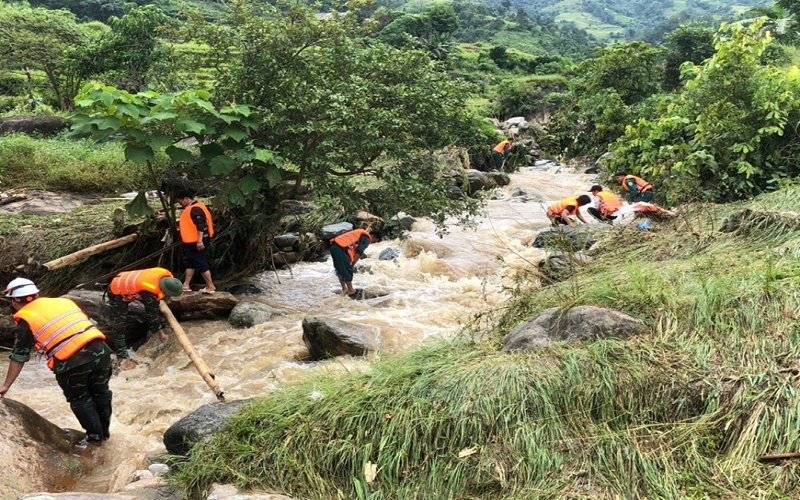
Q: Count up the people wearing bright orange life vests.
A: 8